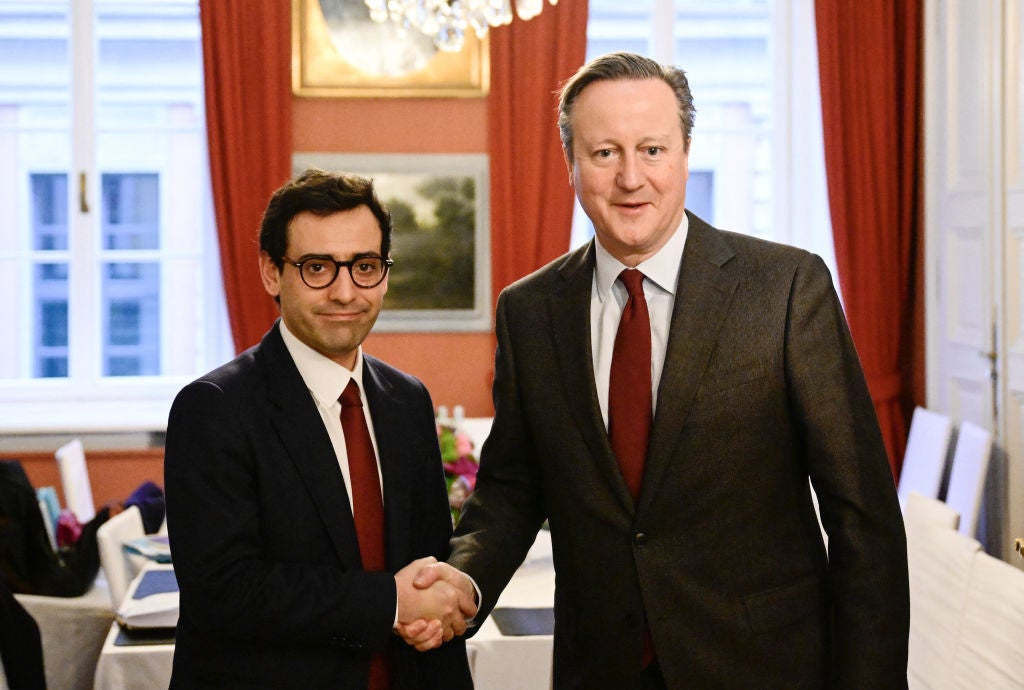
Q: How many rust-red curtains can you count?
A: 3